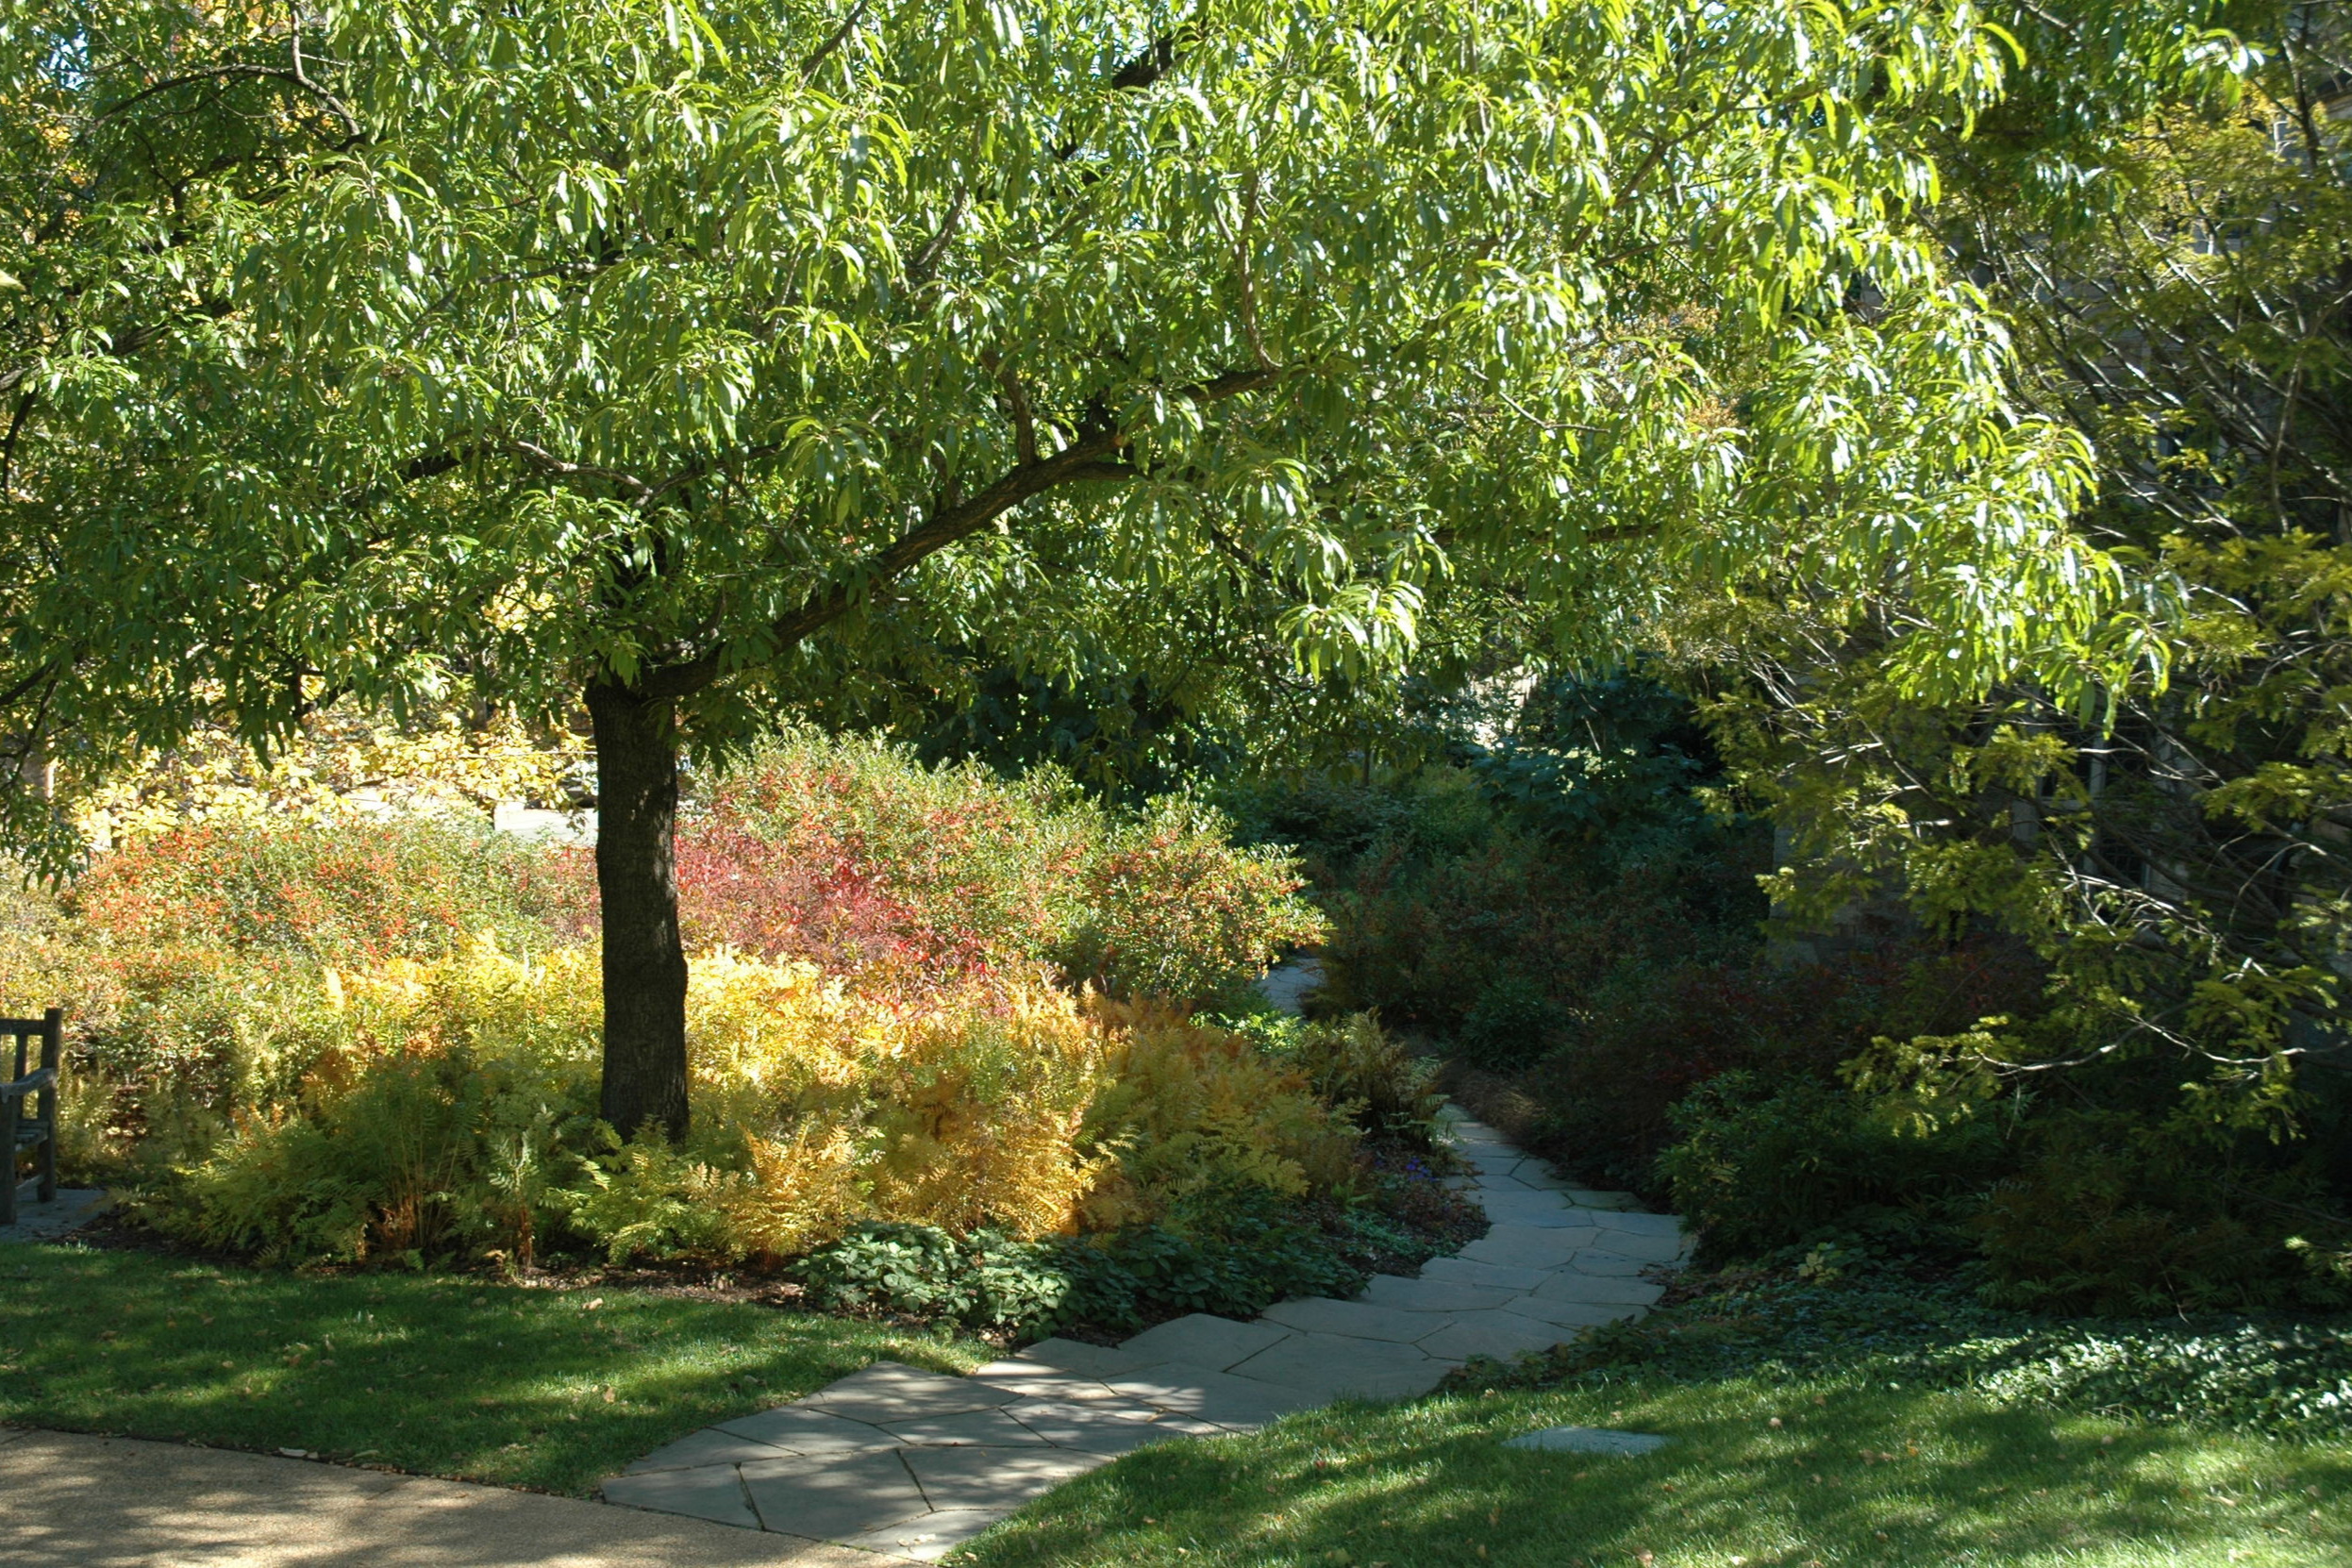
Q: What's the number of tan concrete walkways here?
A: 1